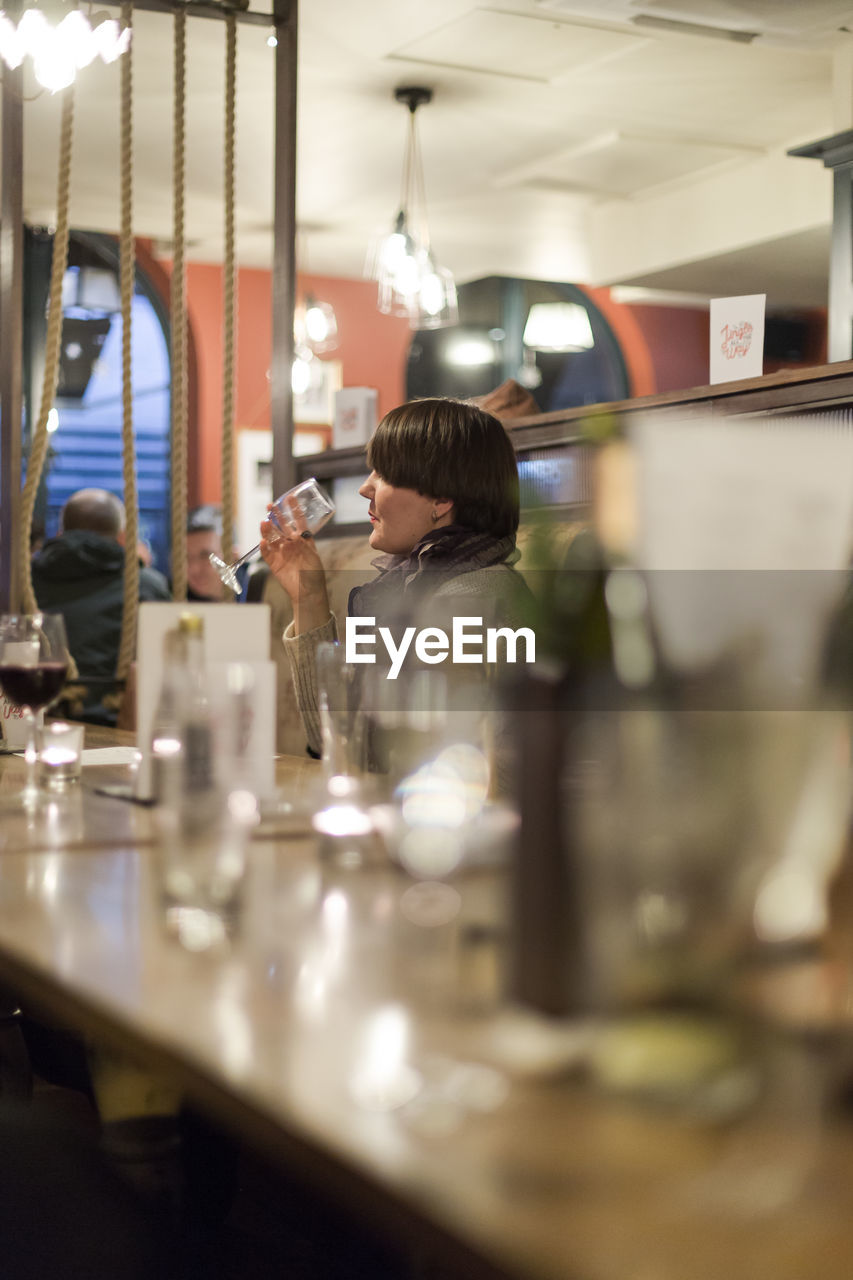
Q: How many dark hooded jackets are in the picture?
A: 1